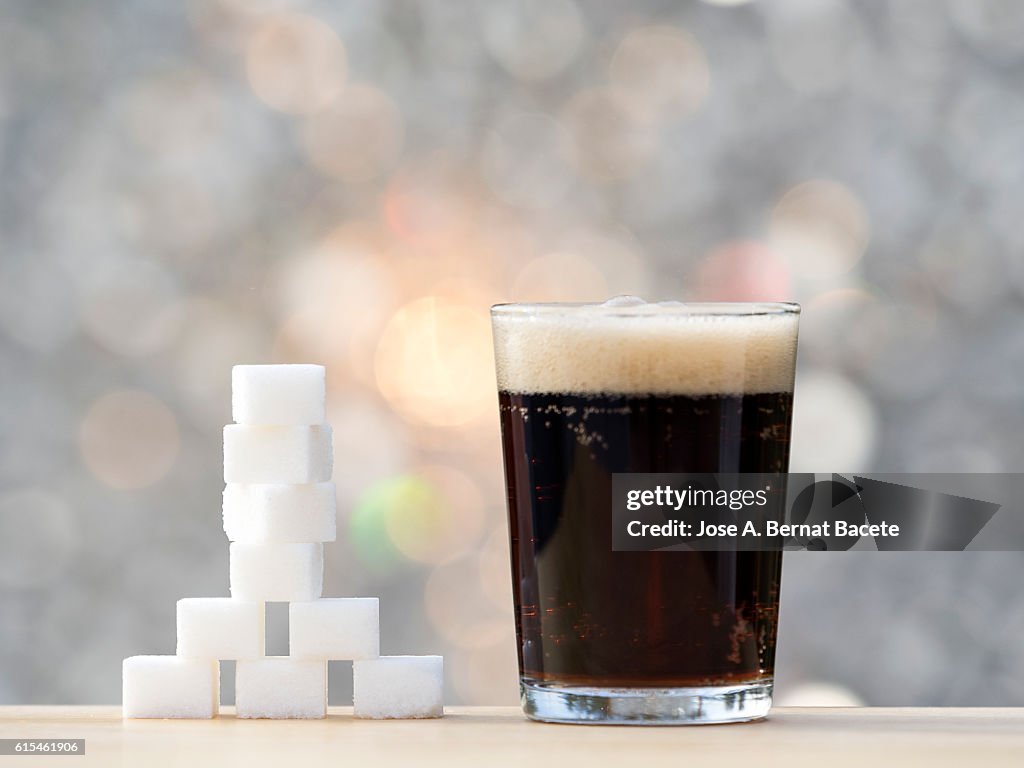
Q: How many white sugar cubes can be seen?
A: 9